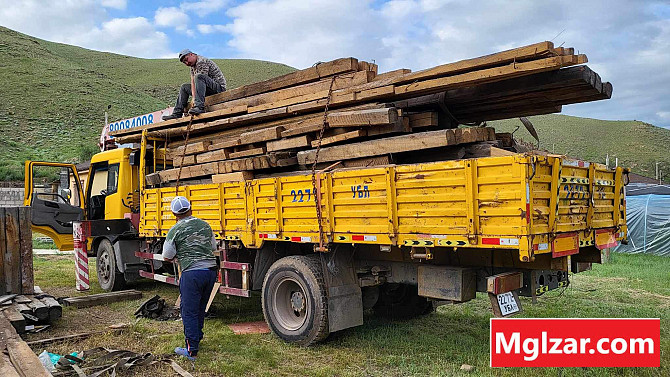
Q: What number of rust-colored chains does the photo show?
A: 2